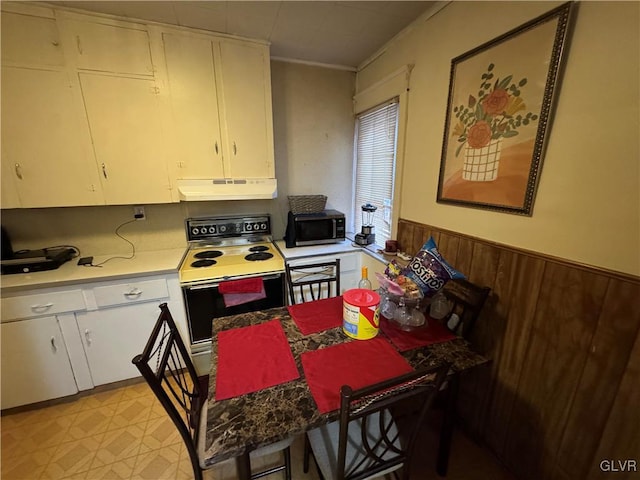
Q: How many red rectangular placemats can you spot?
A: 4